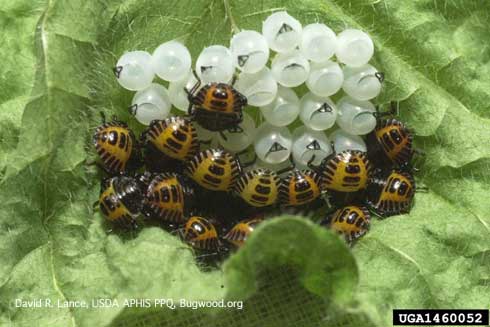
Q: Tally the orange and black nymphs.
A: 14